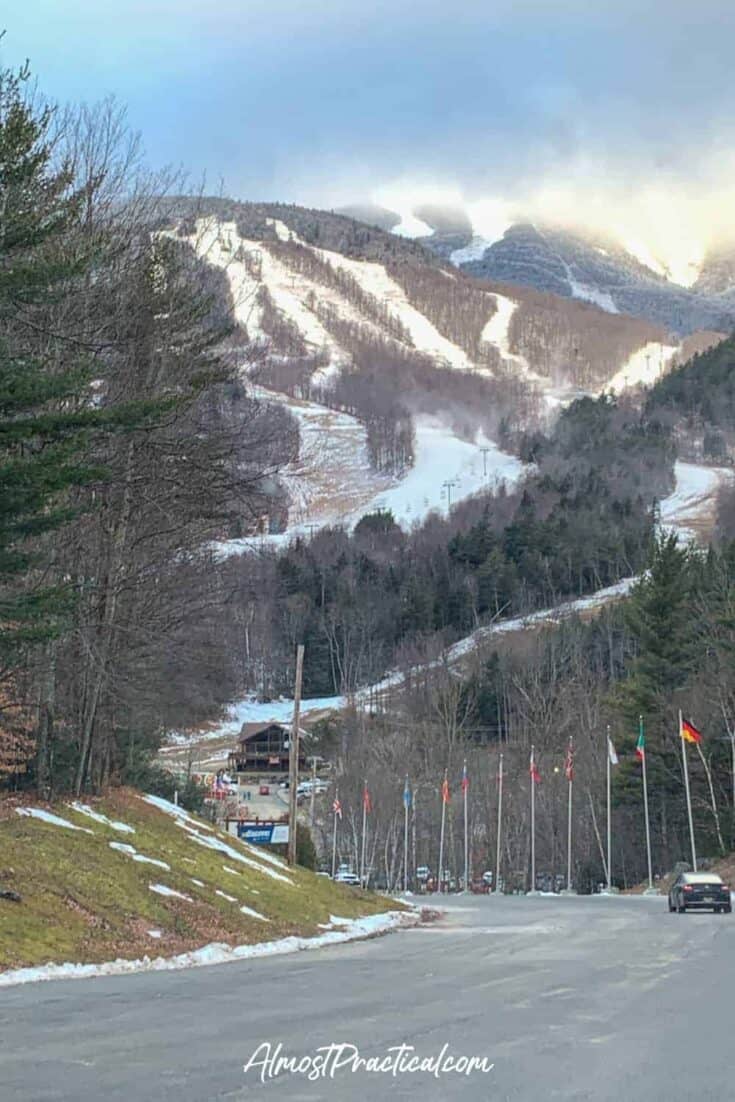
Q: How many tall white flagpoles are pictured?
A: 11